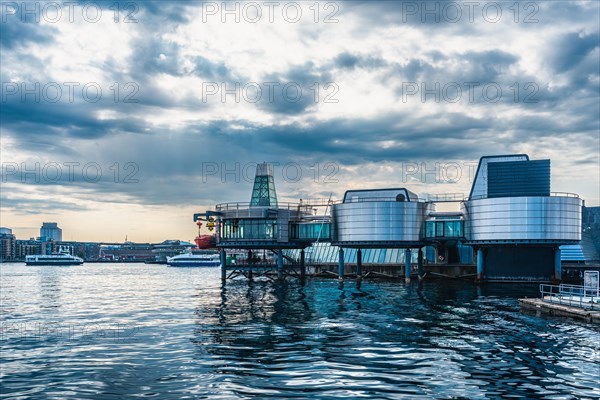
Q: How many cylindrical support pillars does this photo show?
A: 10